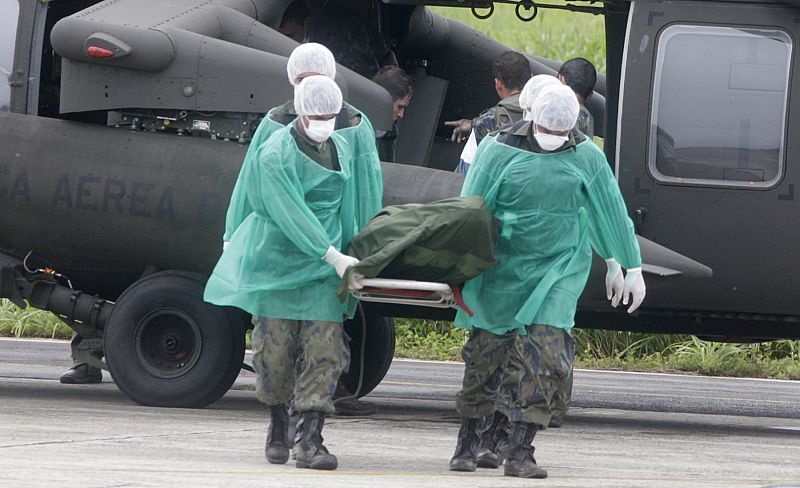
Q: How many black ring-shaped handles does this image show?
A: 2